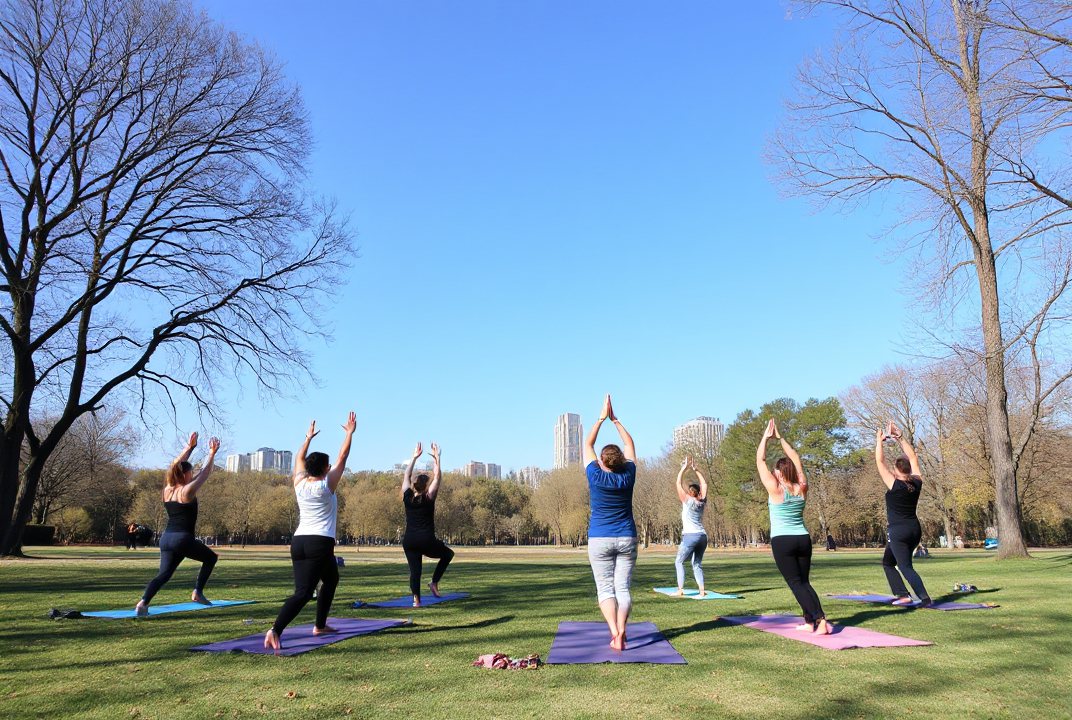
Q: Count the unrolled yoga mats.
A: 7